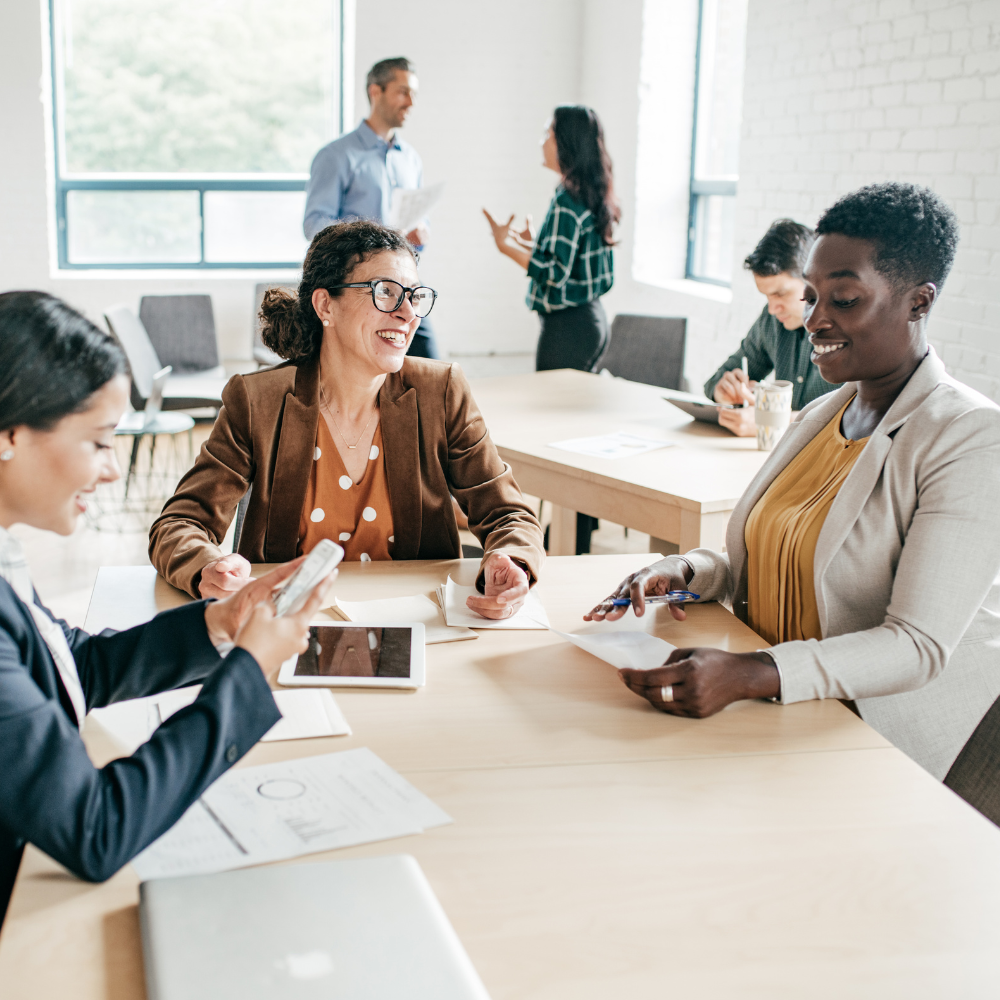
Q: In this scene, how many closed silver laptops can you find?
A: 1